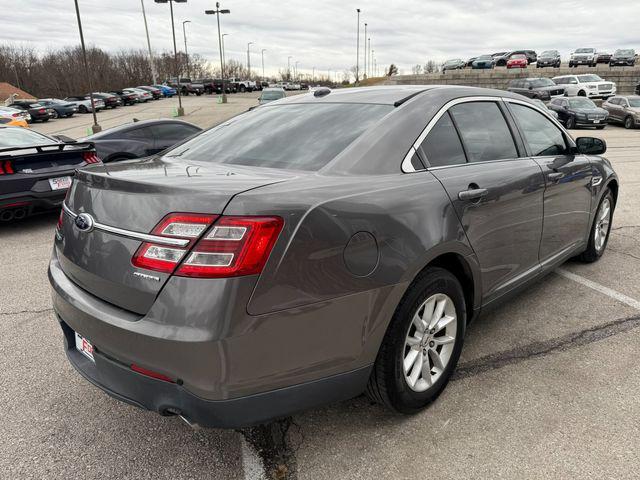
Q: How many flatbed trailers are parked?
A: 0